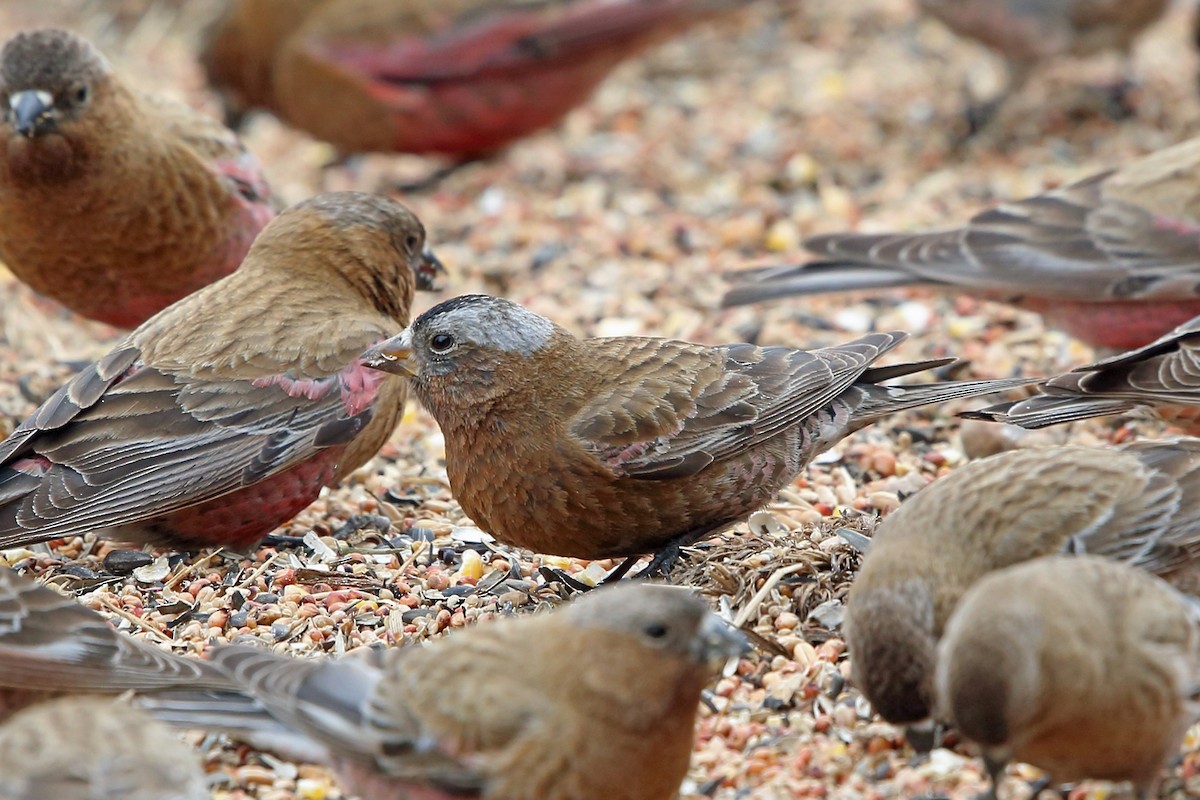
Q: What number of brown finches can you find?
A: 12